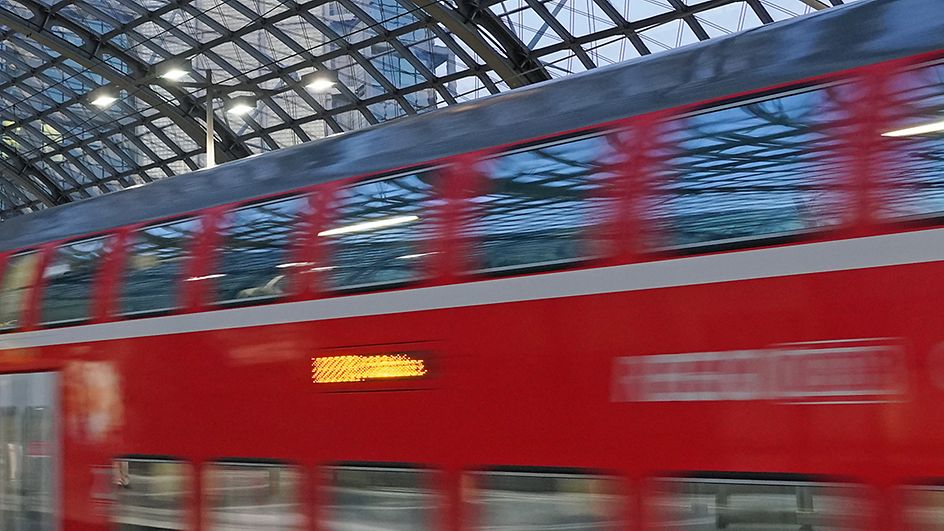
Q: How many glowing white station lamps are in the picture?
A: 4